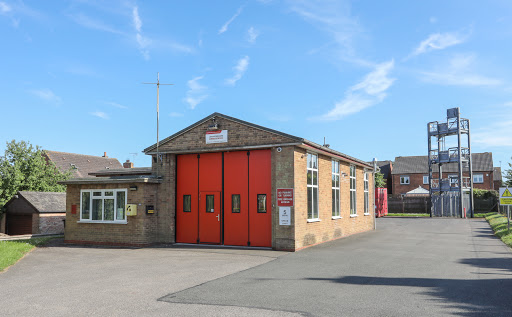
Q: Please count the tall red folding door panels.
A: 4